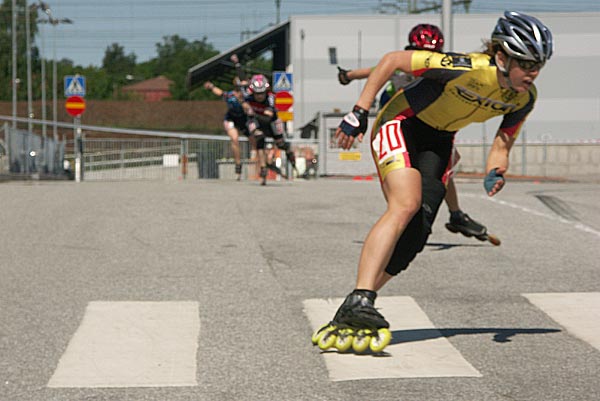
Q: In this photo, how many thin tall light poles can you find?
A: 4